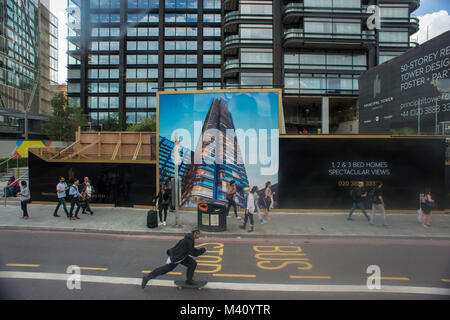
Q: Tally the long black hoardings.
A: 2